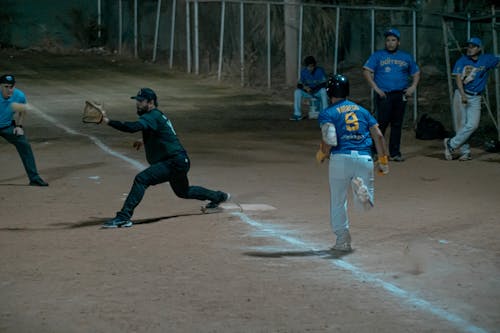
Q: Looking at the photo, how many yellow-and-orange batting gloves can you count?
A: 2